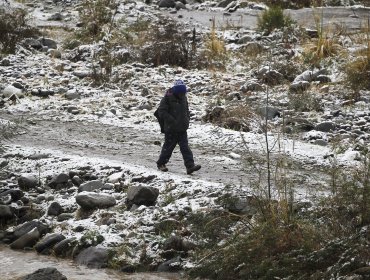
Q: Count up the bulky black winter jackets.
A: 1